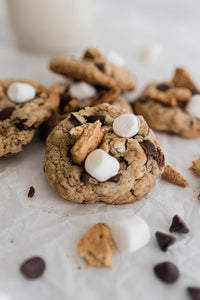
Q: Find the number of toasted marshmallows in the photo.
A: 0